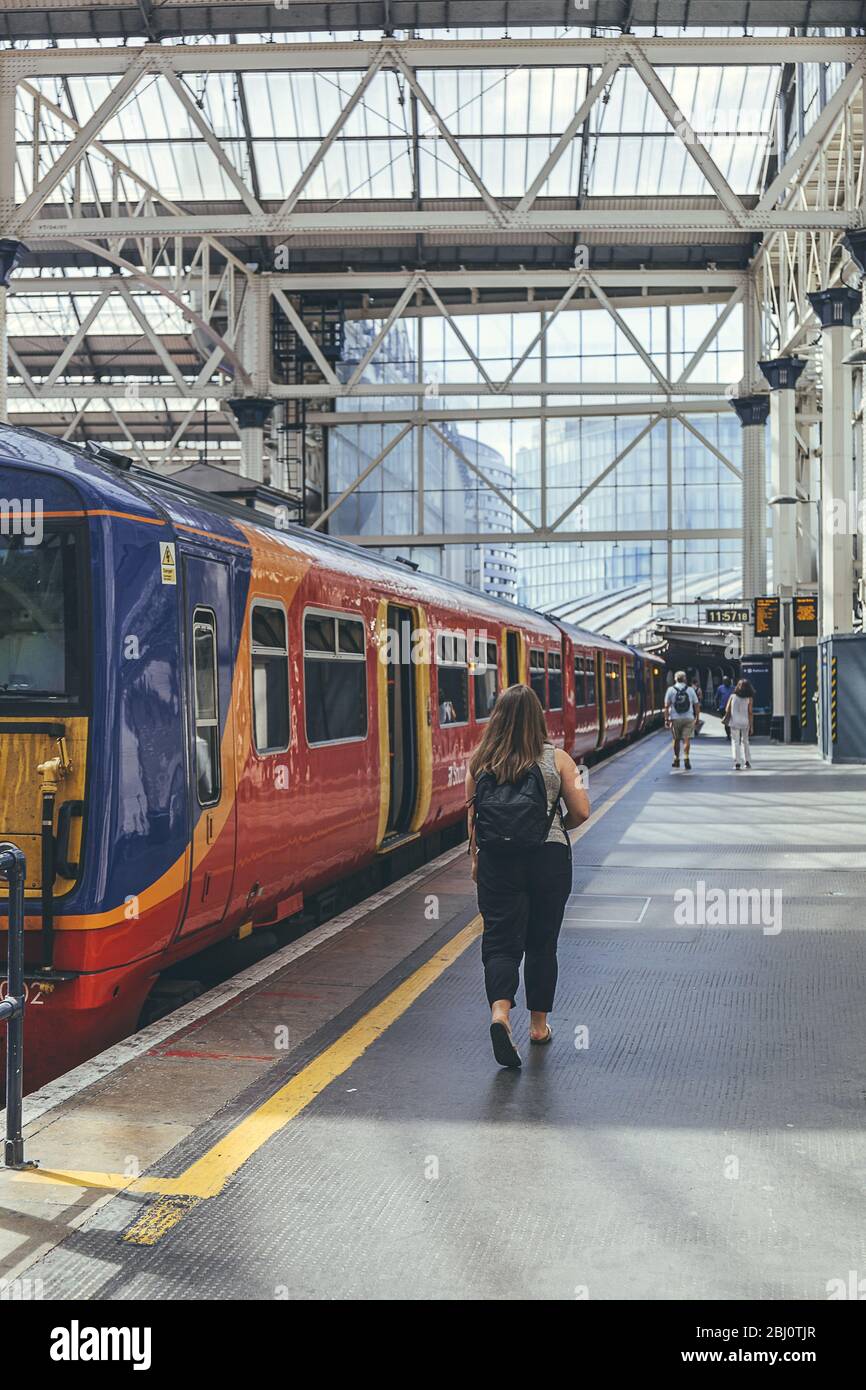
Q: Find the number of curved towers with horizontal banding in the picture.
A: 1